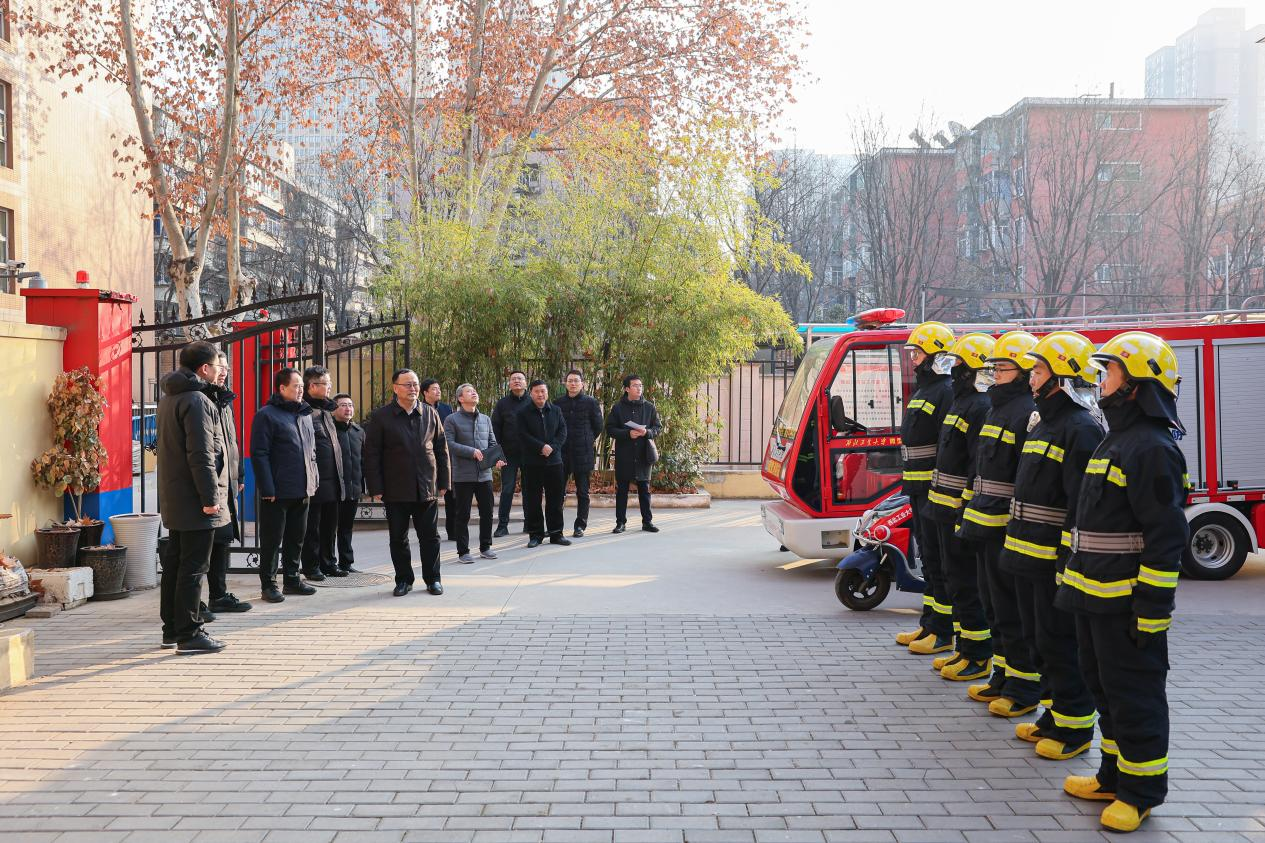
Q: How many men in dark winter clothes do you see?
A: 12